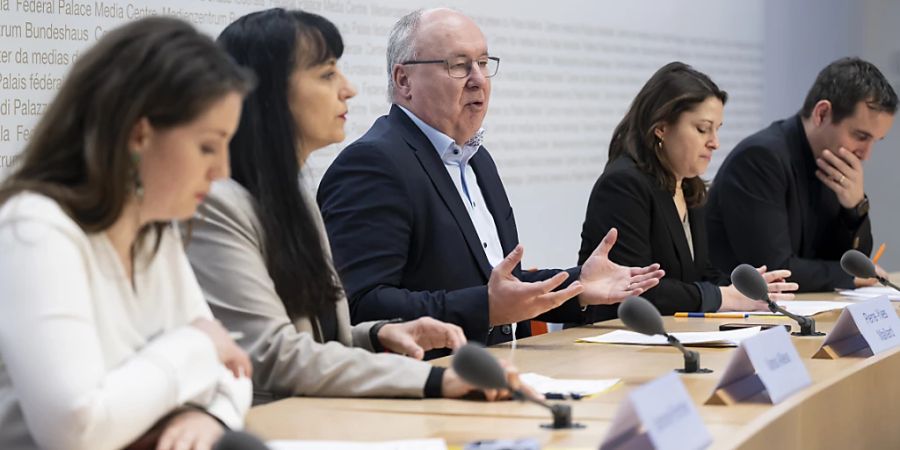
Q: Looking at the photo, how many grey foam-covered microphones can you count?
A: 5